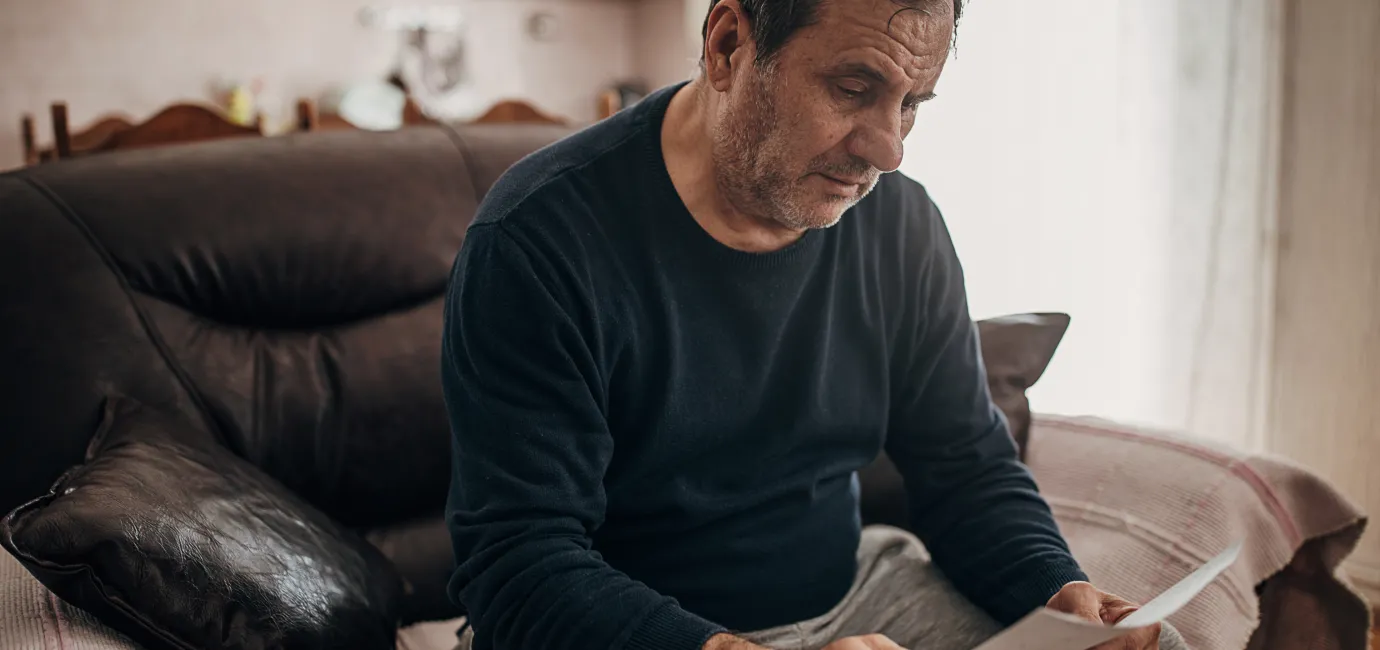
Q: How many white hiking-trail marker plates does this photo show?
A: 0